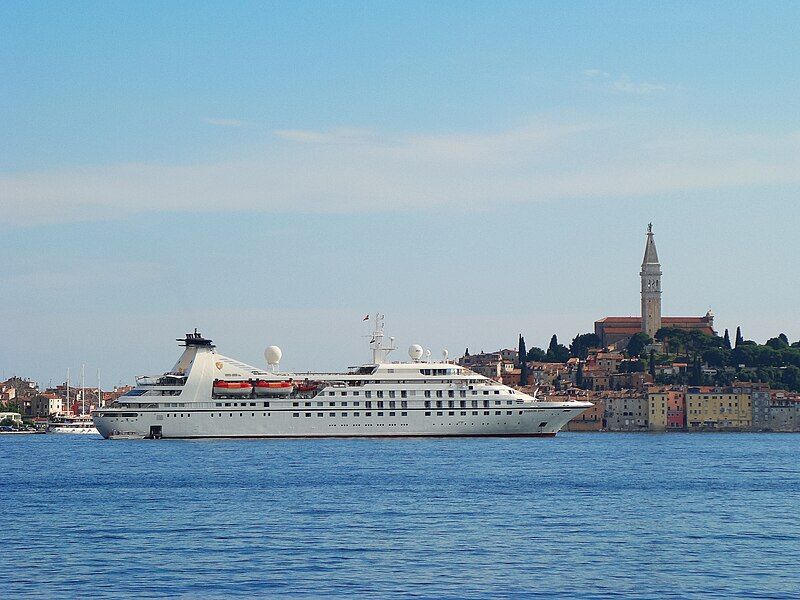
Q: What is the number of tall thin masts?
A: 3